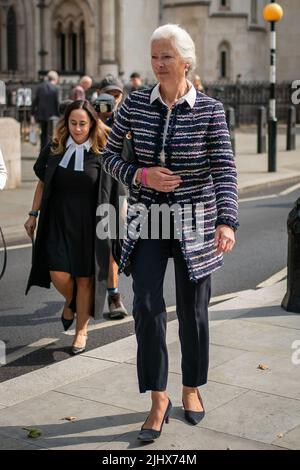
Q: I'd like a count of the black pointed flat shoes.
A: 2